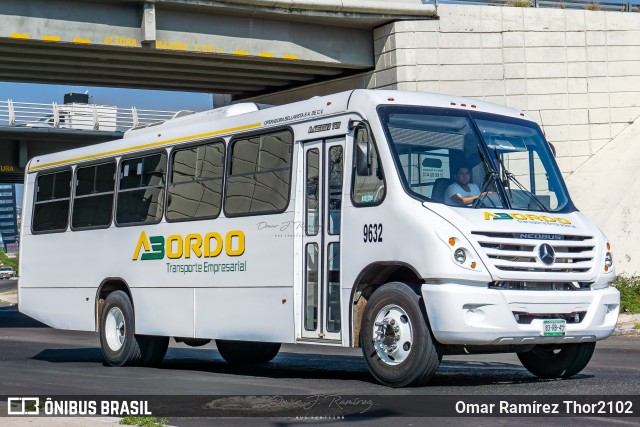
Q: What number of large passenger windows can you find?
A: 5